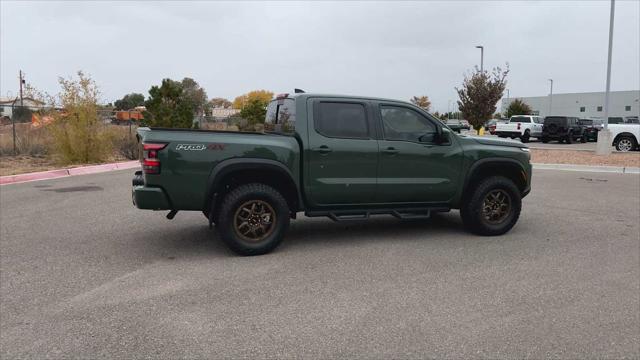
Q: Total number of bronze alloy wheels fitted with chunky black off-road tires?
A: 2